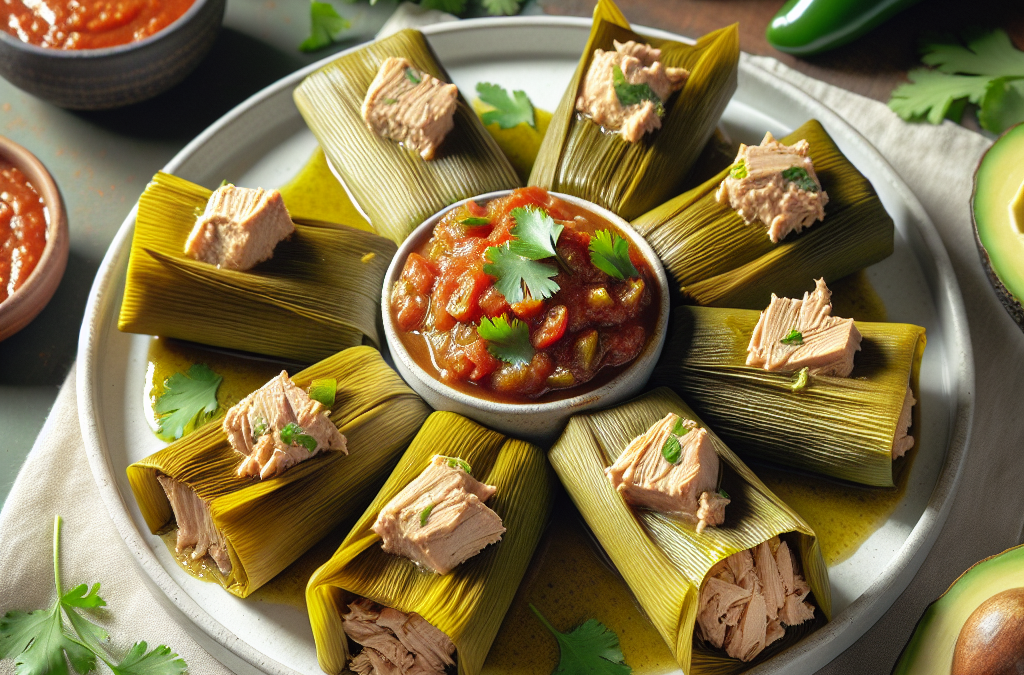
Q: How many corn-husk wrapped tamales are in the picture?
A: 8